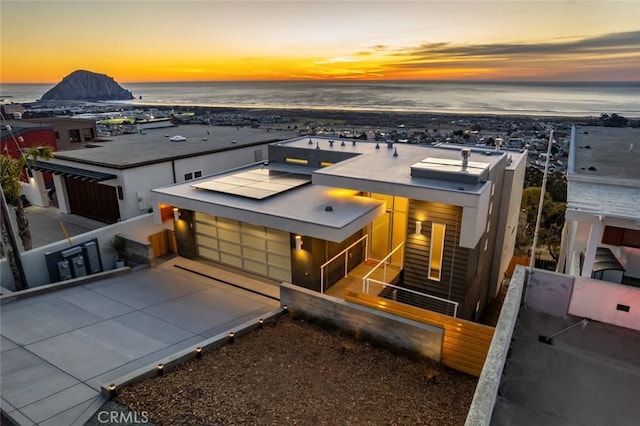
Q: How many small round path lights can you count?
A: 6